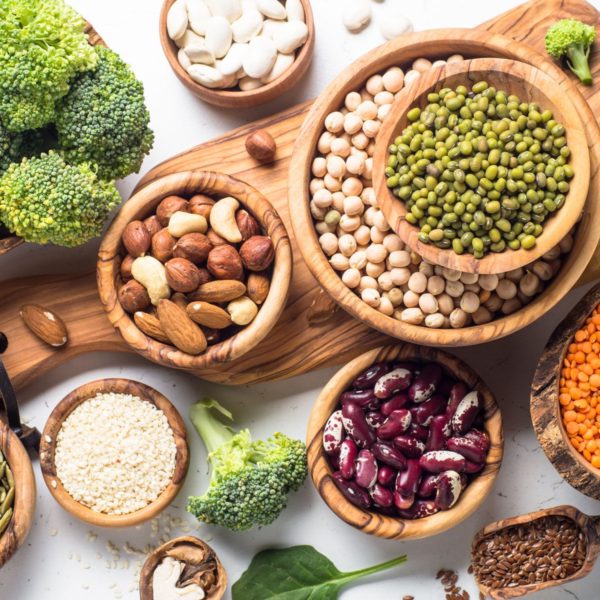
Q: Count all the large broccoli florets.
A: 4